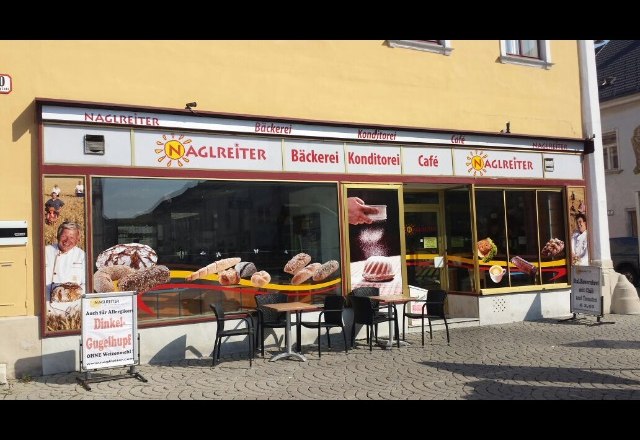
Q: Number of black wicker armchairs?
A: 6